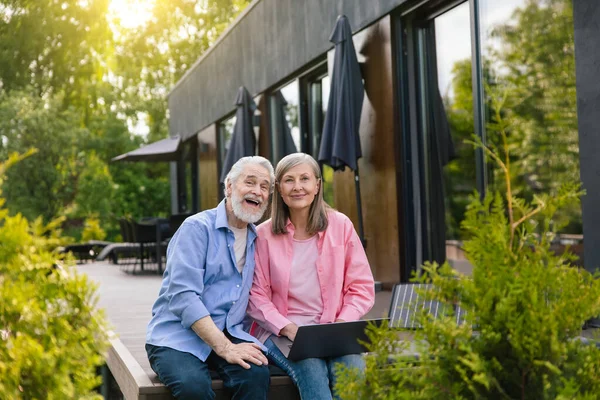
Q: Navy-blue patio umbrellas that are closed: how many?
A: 2